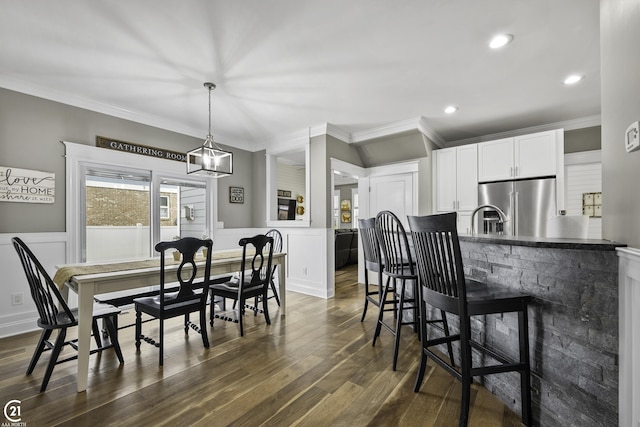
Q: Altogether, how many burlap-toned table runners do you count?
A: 1